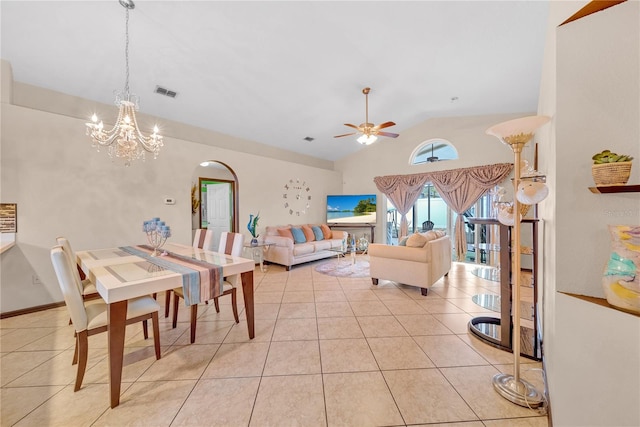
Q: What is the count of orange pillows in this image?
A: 3